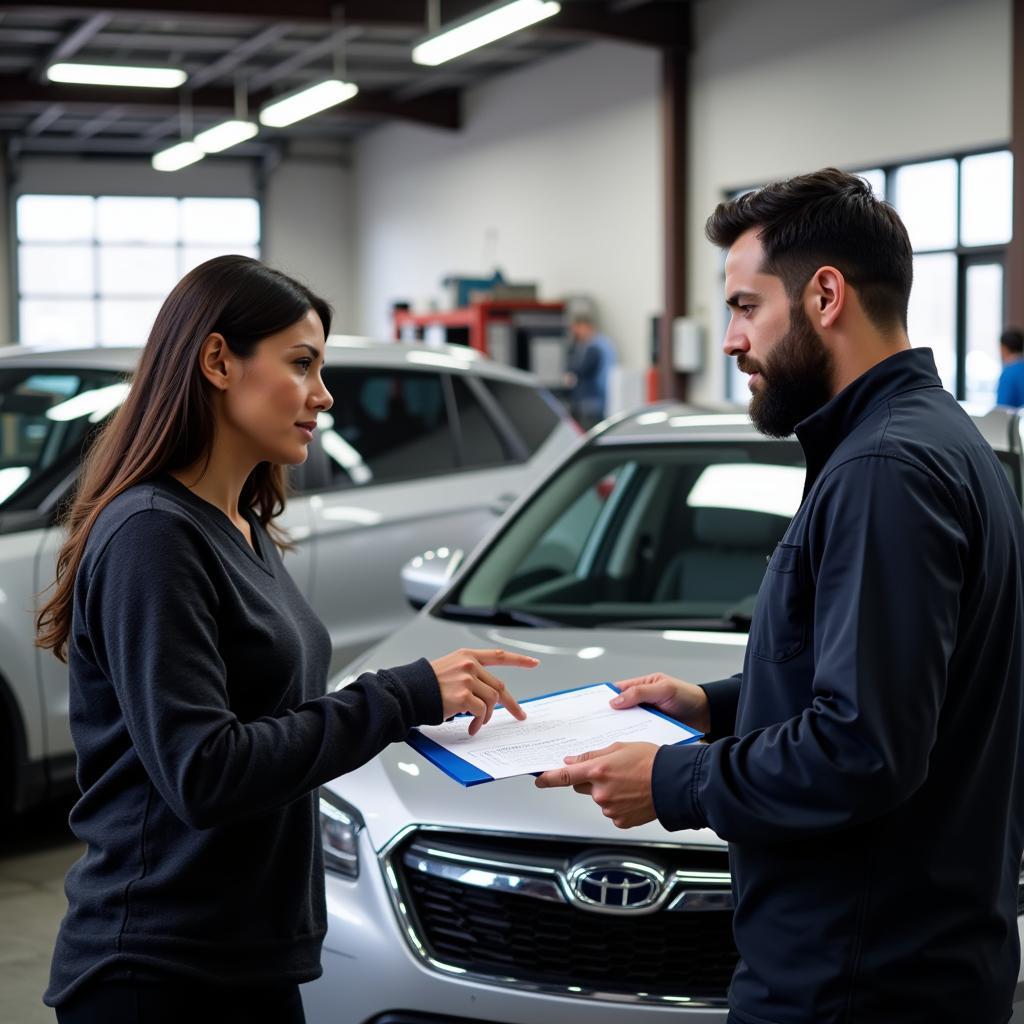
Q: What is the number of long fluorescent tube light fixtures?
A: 5